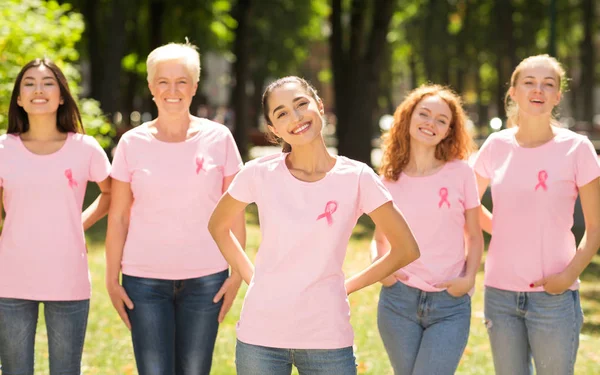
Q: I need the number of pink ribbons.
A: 5